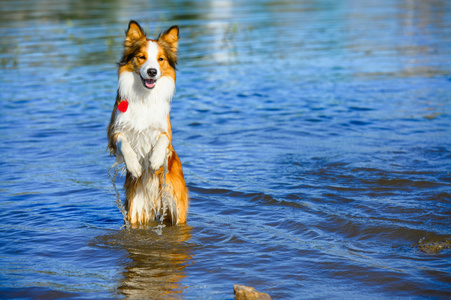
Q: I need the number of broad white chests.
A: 1